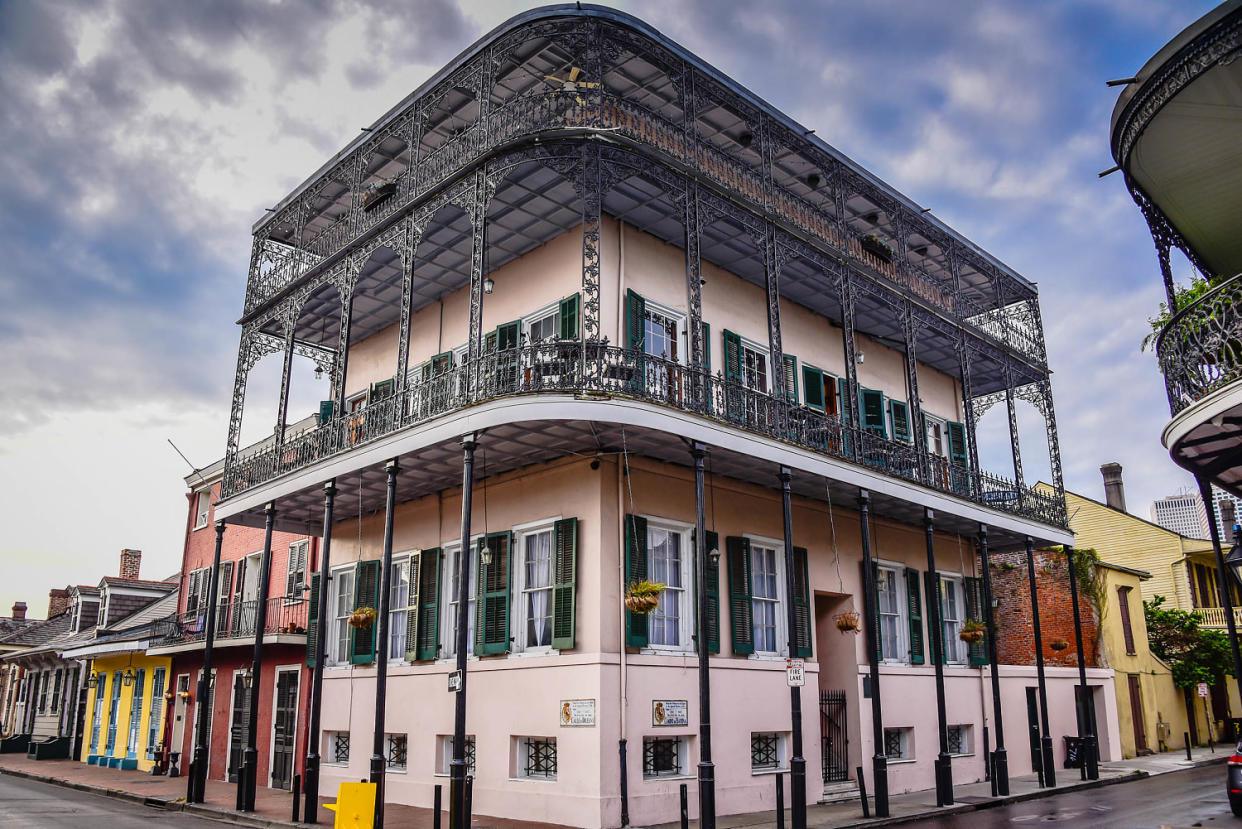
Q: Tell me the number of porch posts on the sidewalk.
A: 12